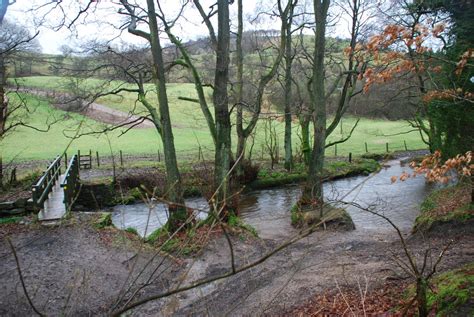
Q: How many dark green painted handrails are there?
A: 2